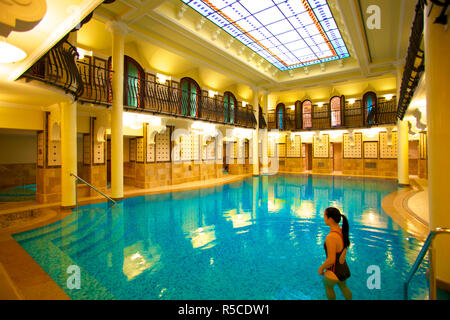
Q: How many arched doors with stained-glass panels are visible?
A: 7